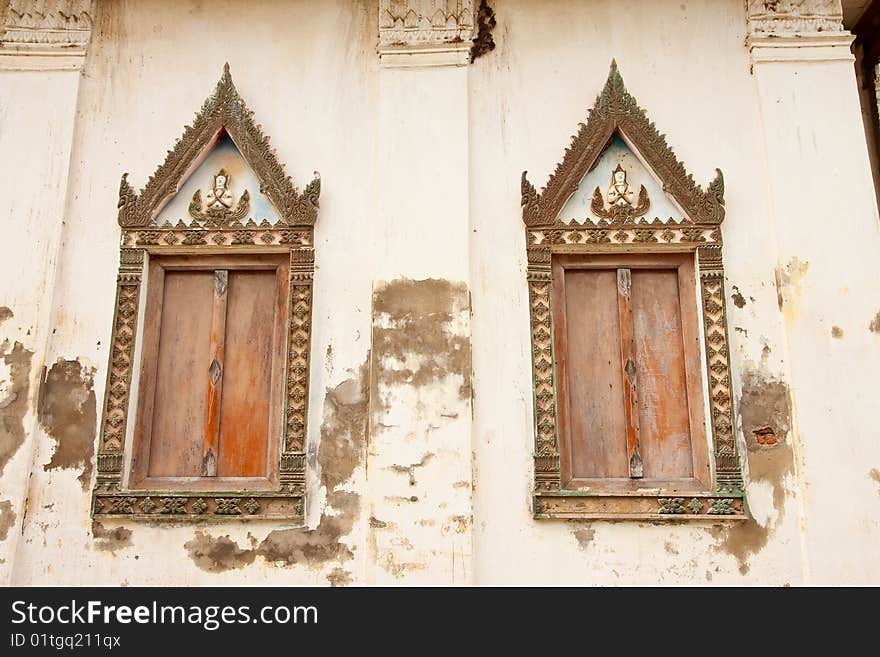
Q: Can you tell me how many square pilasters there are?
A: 3